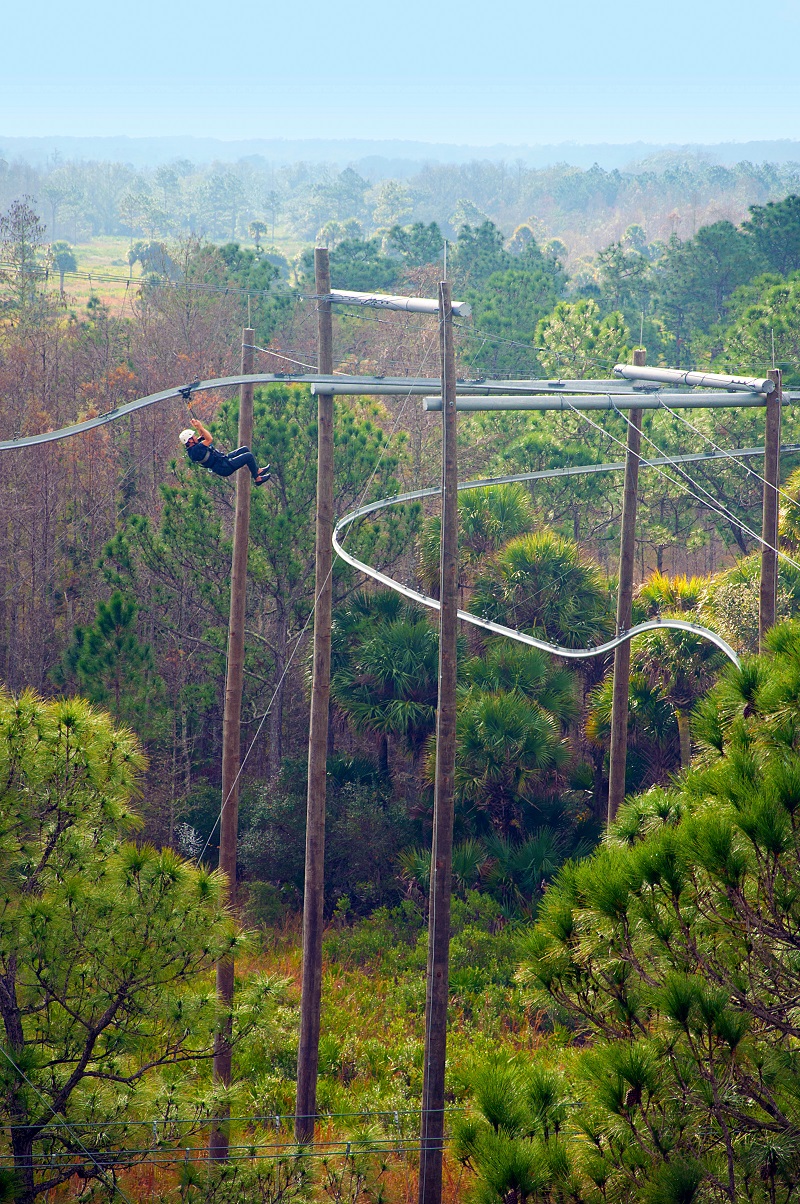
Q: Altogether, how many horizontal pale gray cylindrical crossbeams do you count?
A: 4